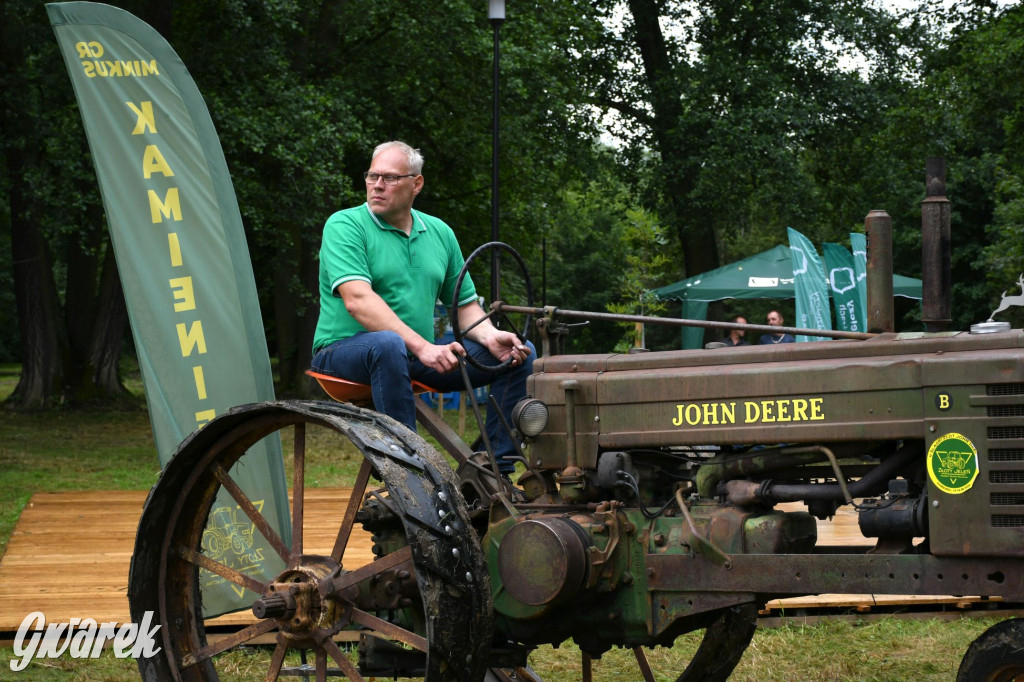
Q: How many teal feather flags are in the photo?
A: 3